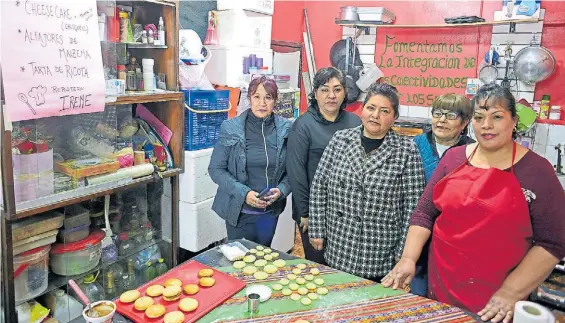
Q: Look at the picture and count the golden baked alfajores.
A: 11